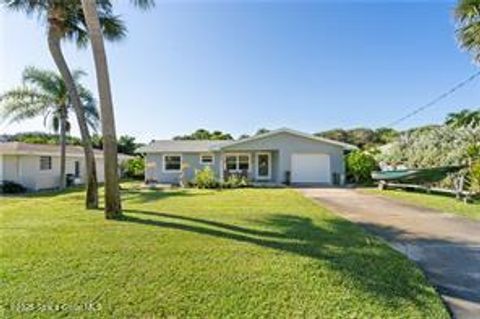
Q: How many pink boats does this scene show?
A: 0